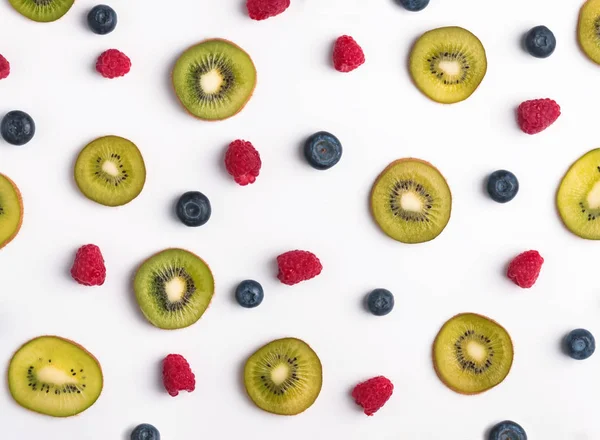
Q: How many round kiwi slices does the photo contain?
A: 12